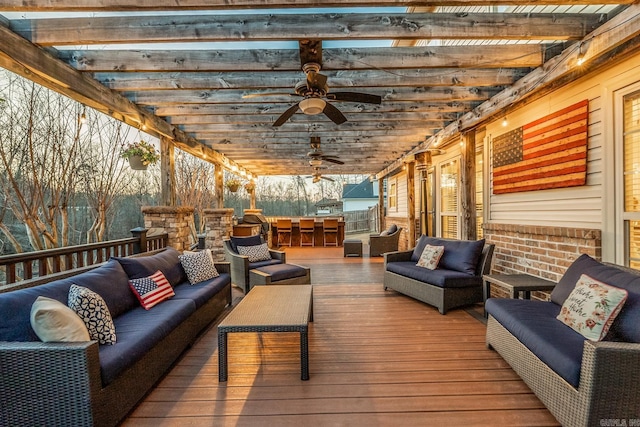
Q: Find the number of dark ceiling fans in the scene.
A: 3